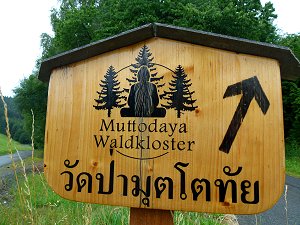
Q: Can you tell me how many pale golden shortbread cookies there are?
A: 0